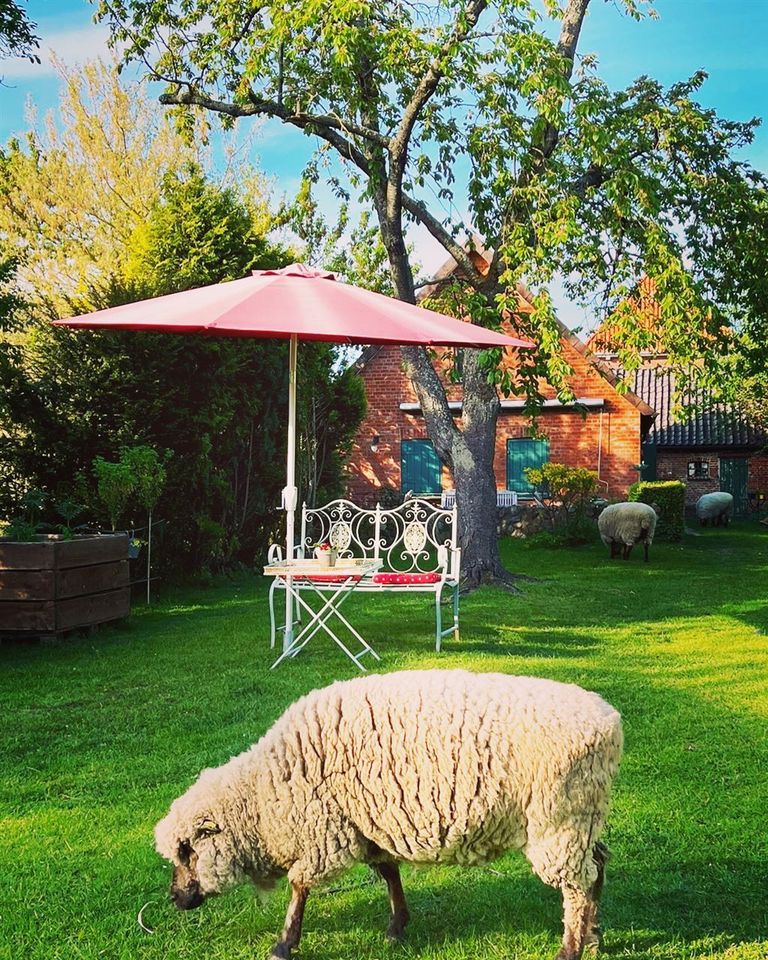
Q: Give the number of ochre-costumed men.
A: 0